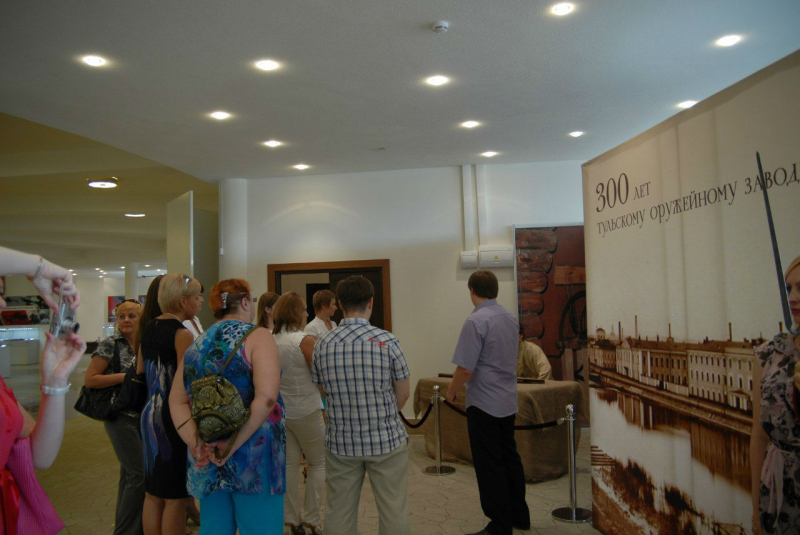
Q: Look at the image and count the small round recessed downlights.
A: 12